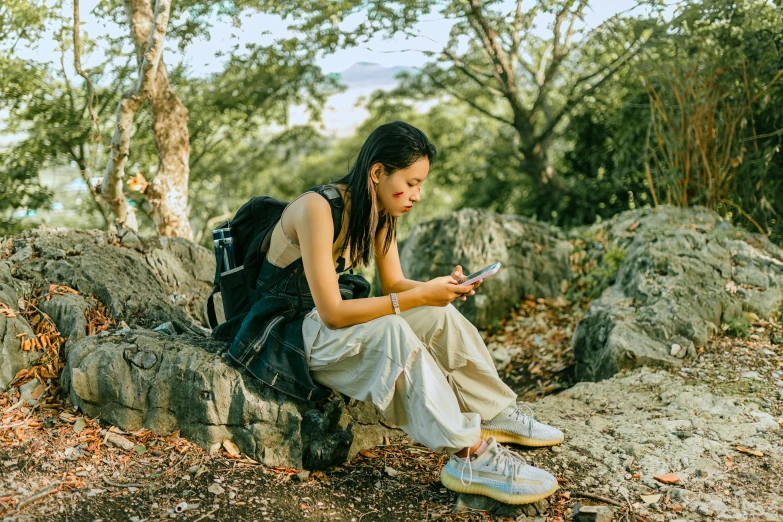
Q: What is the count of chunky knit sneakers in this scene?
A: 2